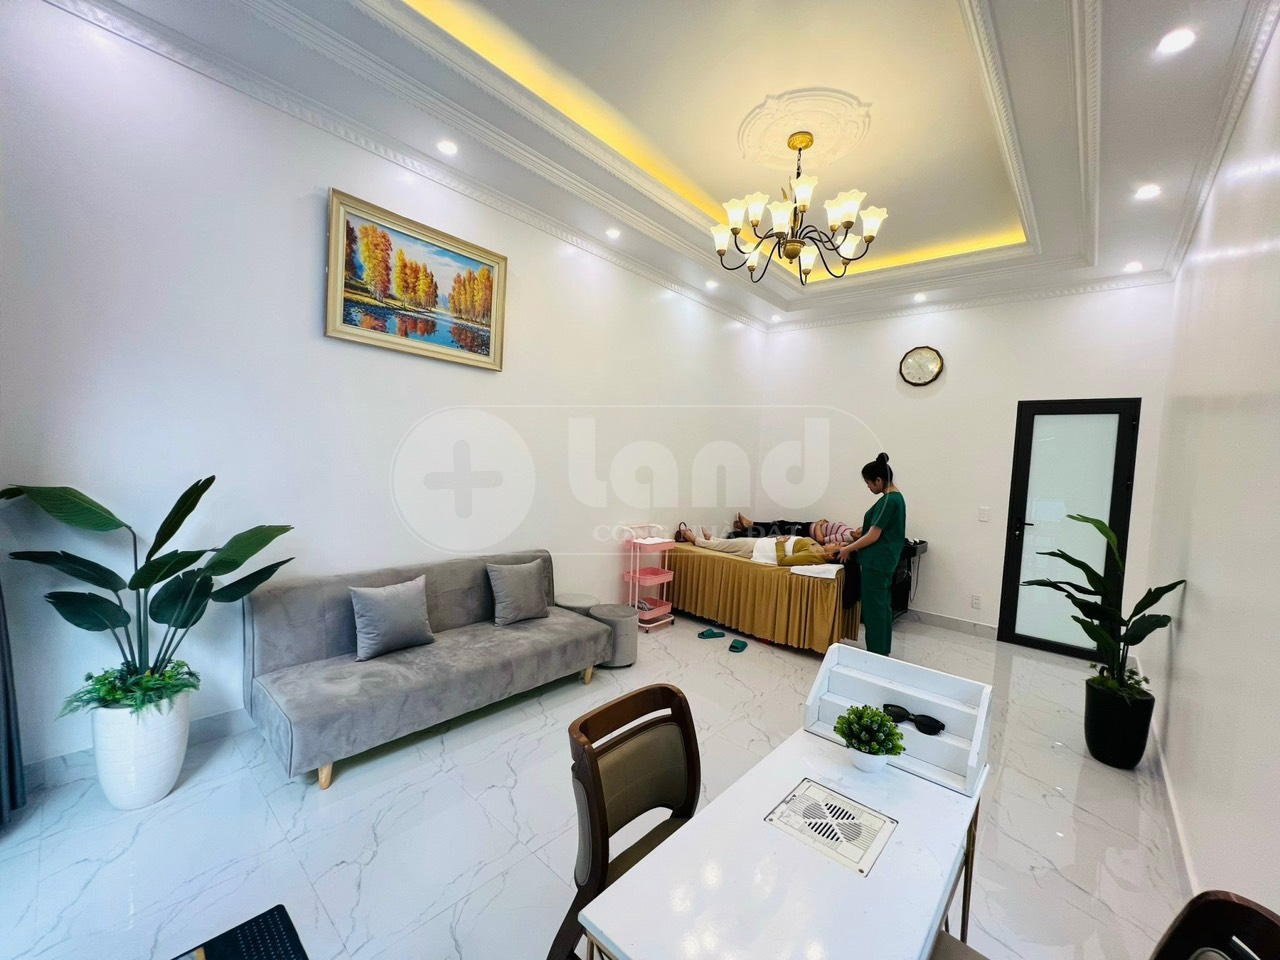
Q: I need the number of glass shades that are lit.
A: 11